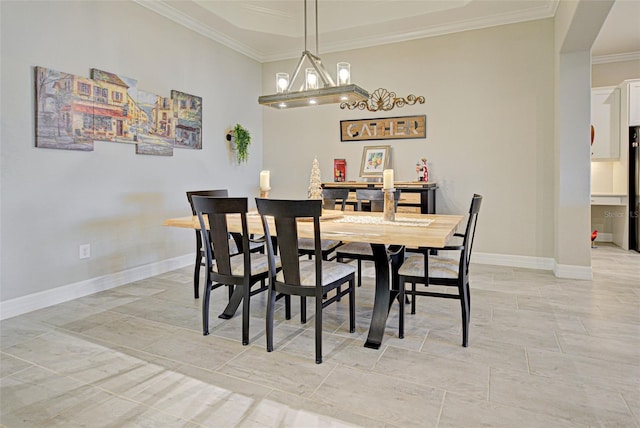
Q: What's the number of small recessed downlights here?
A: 3